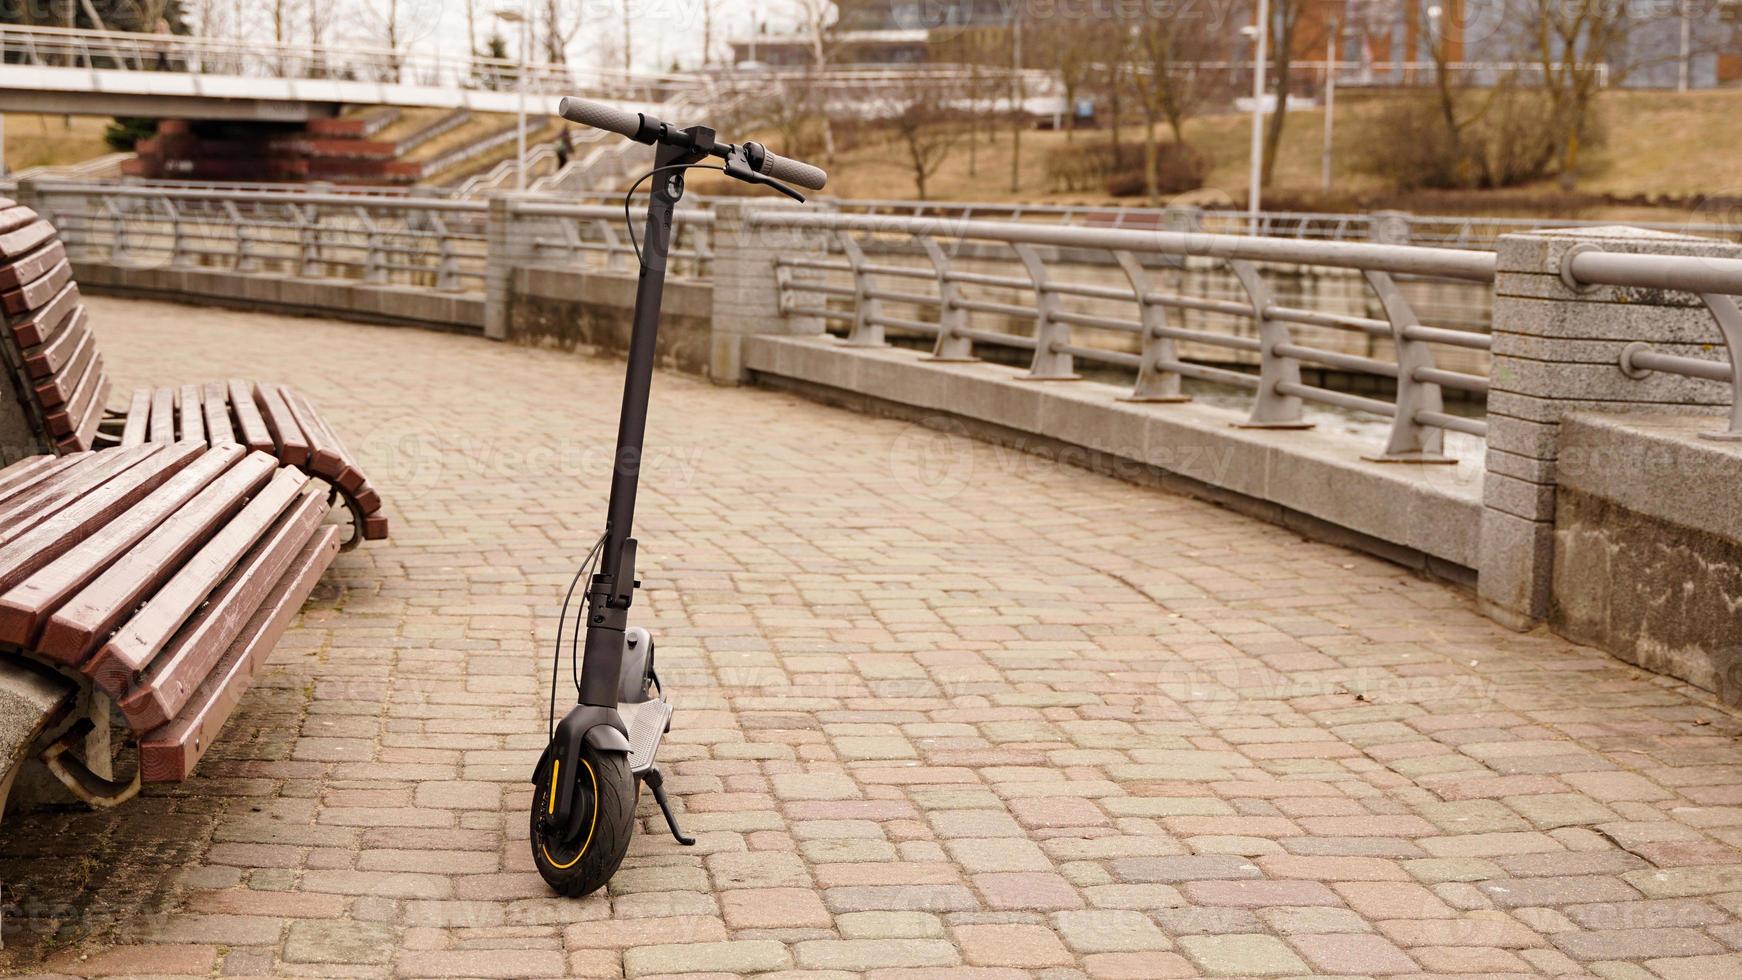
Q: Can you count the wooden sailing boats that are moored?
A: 0